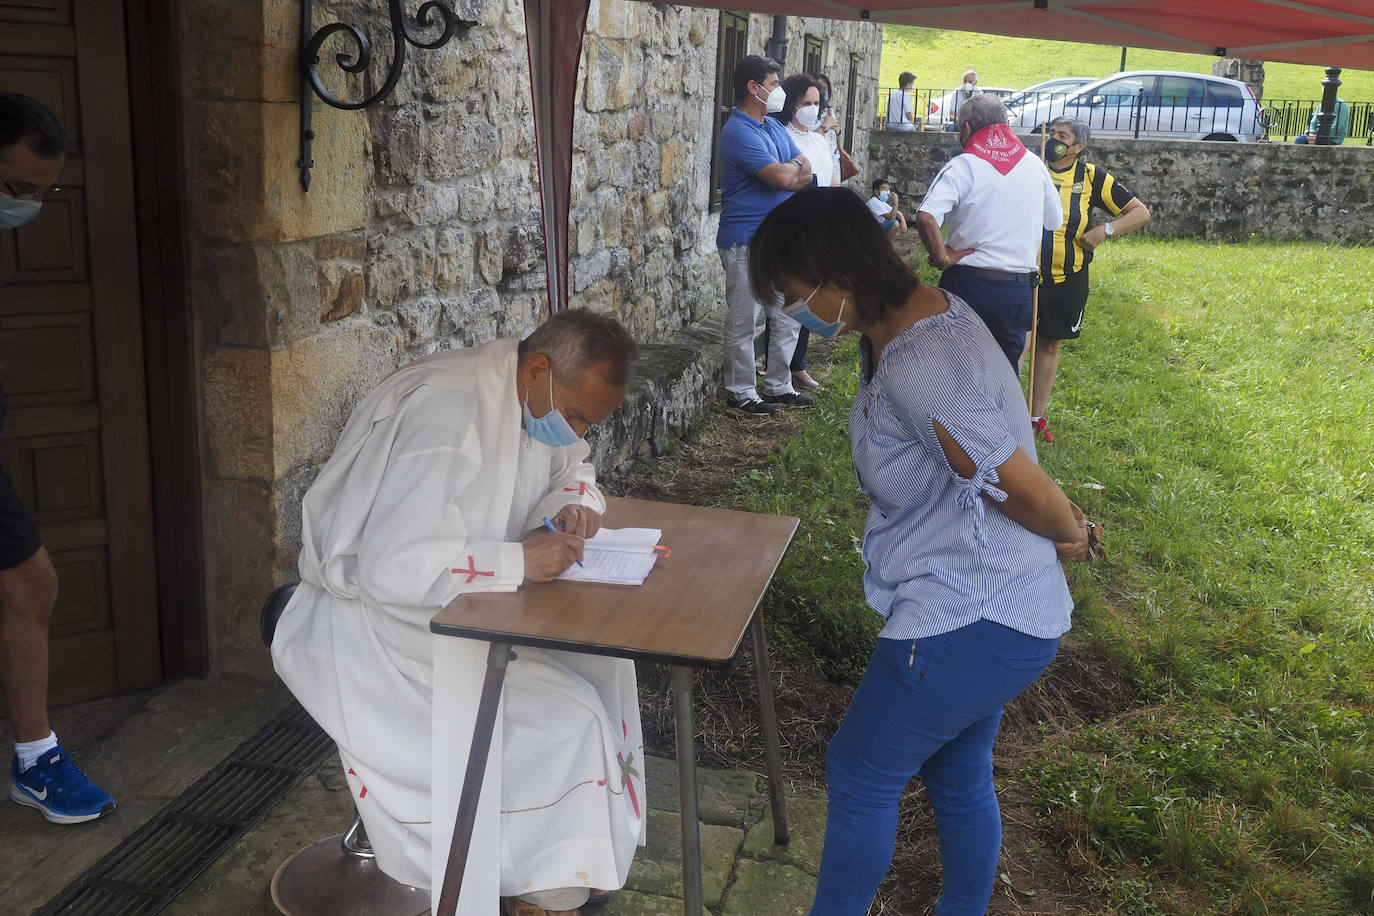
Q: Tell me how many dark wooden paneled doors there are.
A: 1